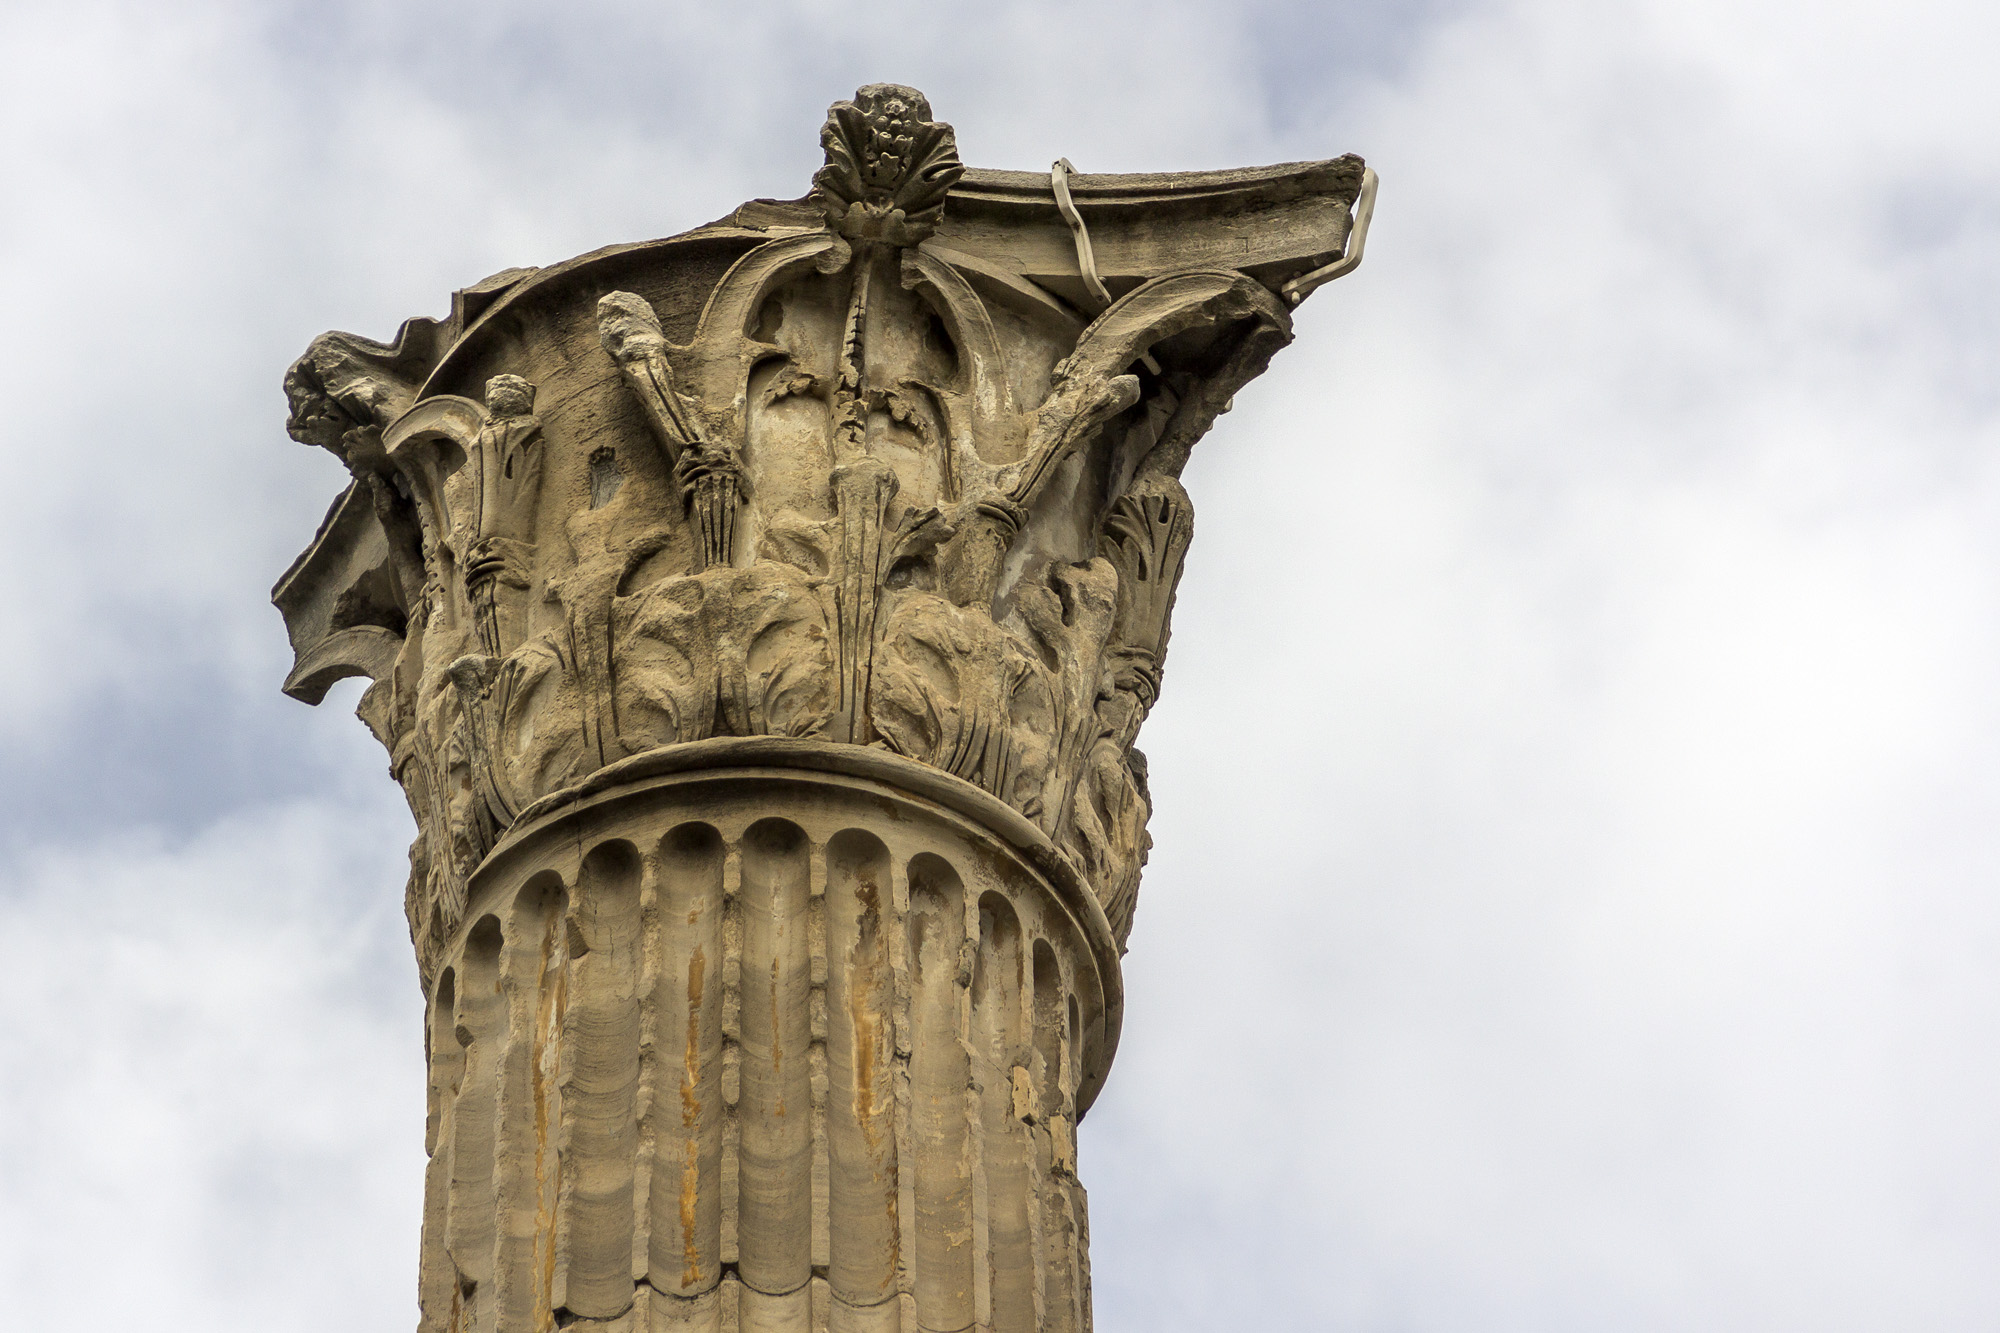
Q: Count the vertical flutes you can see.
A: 11